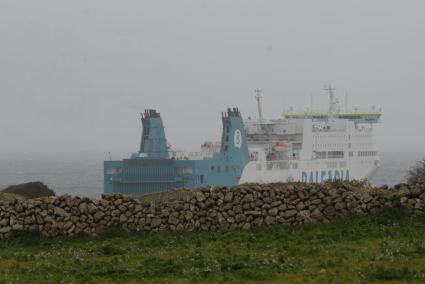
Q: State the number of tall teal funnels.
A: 2